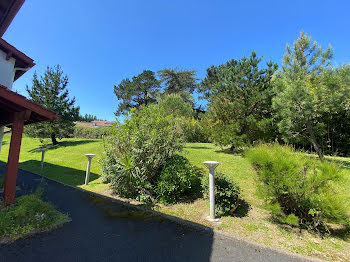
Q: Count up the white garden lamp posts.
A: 3